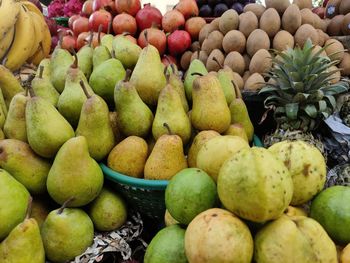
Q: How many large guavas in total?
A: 5